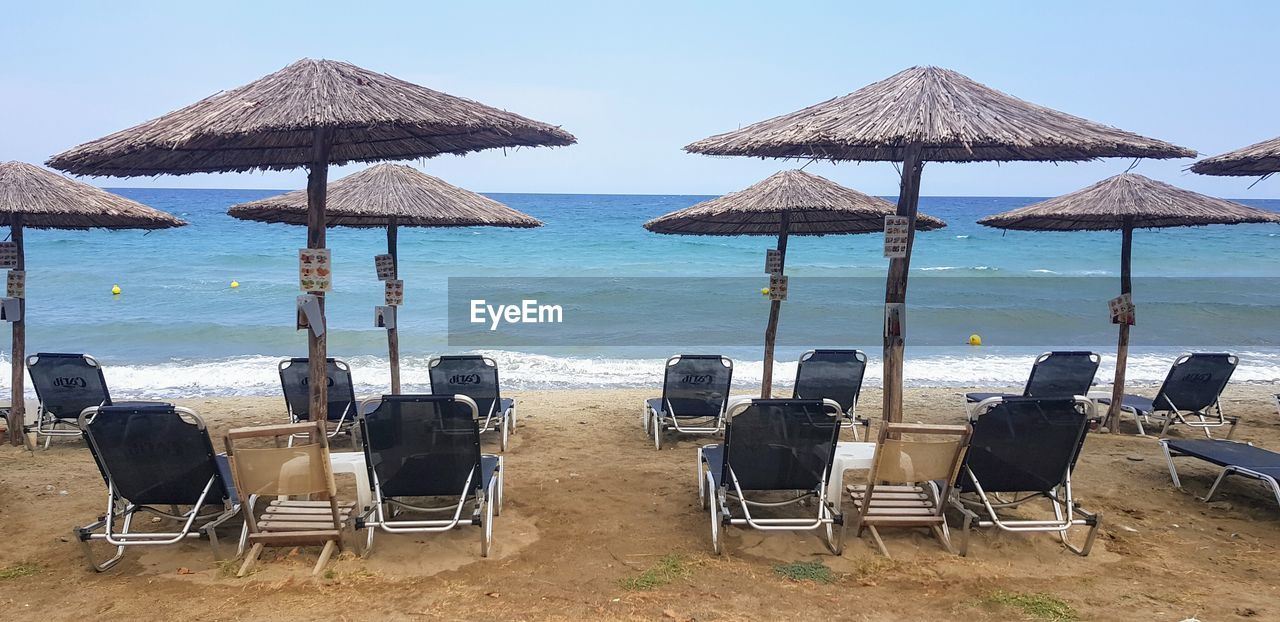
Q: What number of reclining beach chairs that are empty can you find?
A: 12